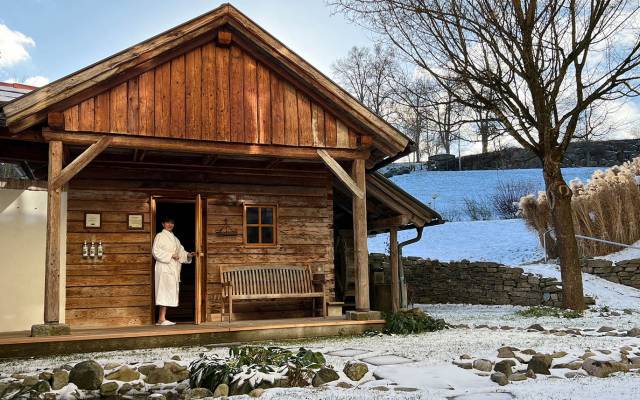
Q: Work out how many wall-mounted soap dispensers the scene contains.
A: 3